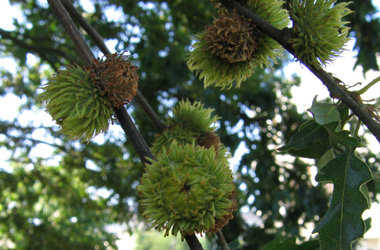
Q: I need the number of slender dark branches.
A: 3